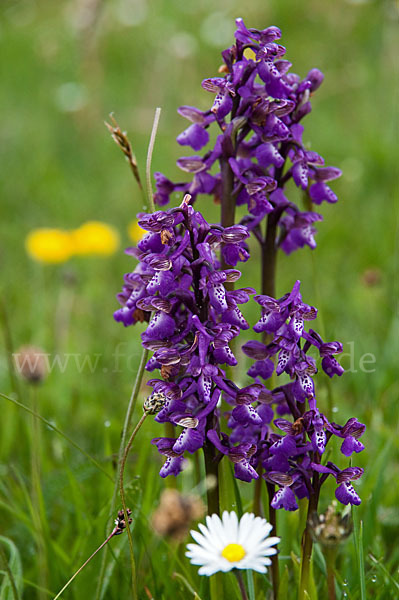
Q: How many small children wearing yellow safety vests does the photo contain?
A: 0